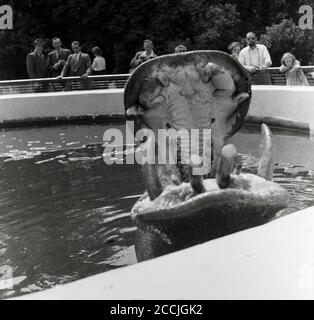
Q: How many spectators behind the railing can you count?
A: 9